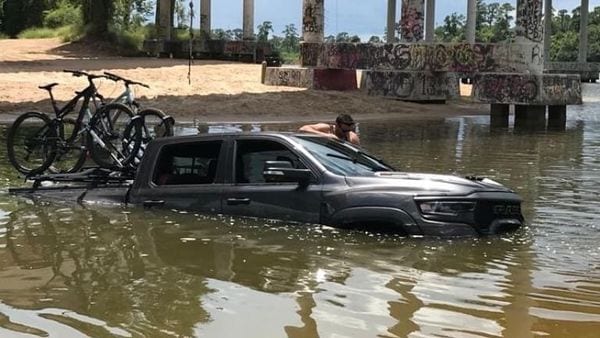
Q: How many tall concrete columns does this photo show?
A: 11